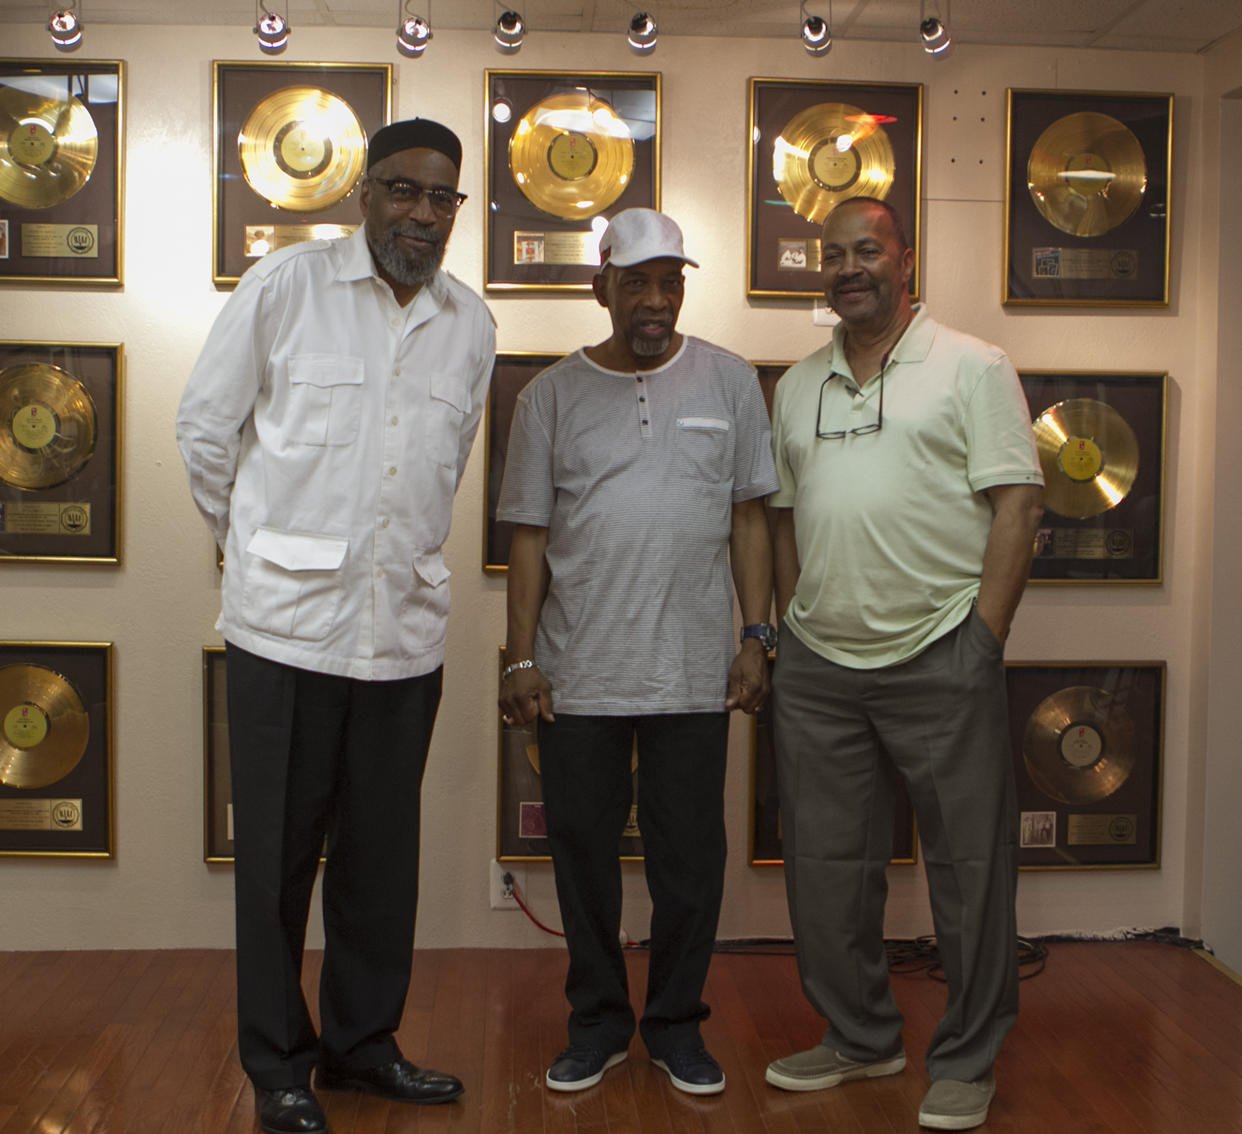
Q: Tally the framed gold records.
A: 15